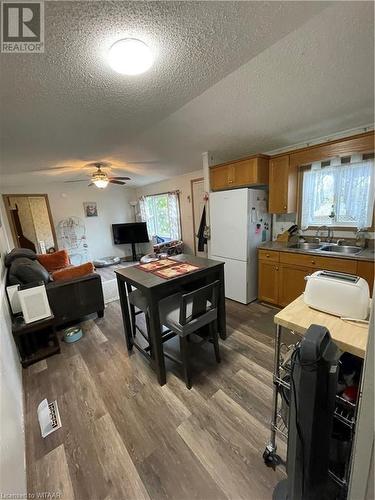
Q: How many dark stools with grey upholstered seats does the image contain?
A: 2